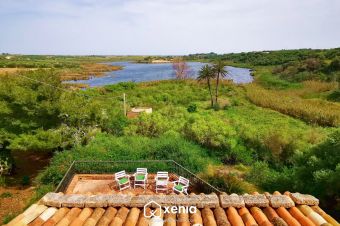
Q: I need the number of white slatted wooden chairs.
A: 4